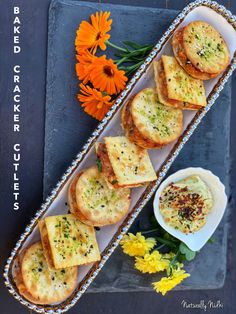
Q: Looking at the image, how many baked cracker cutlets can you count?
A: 7